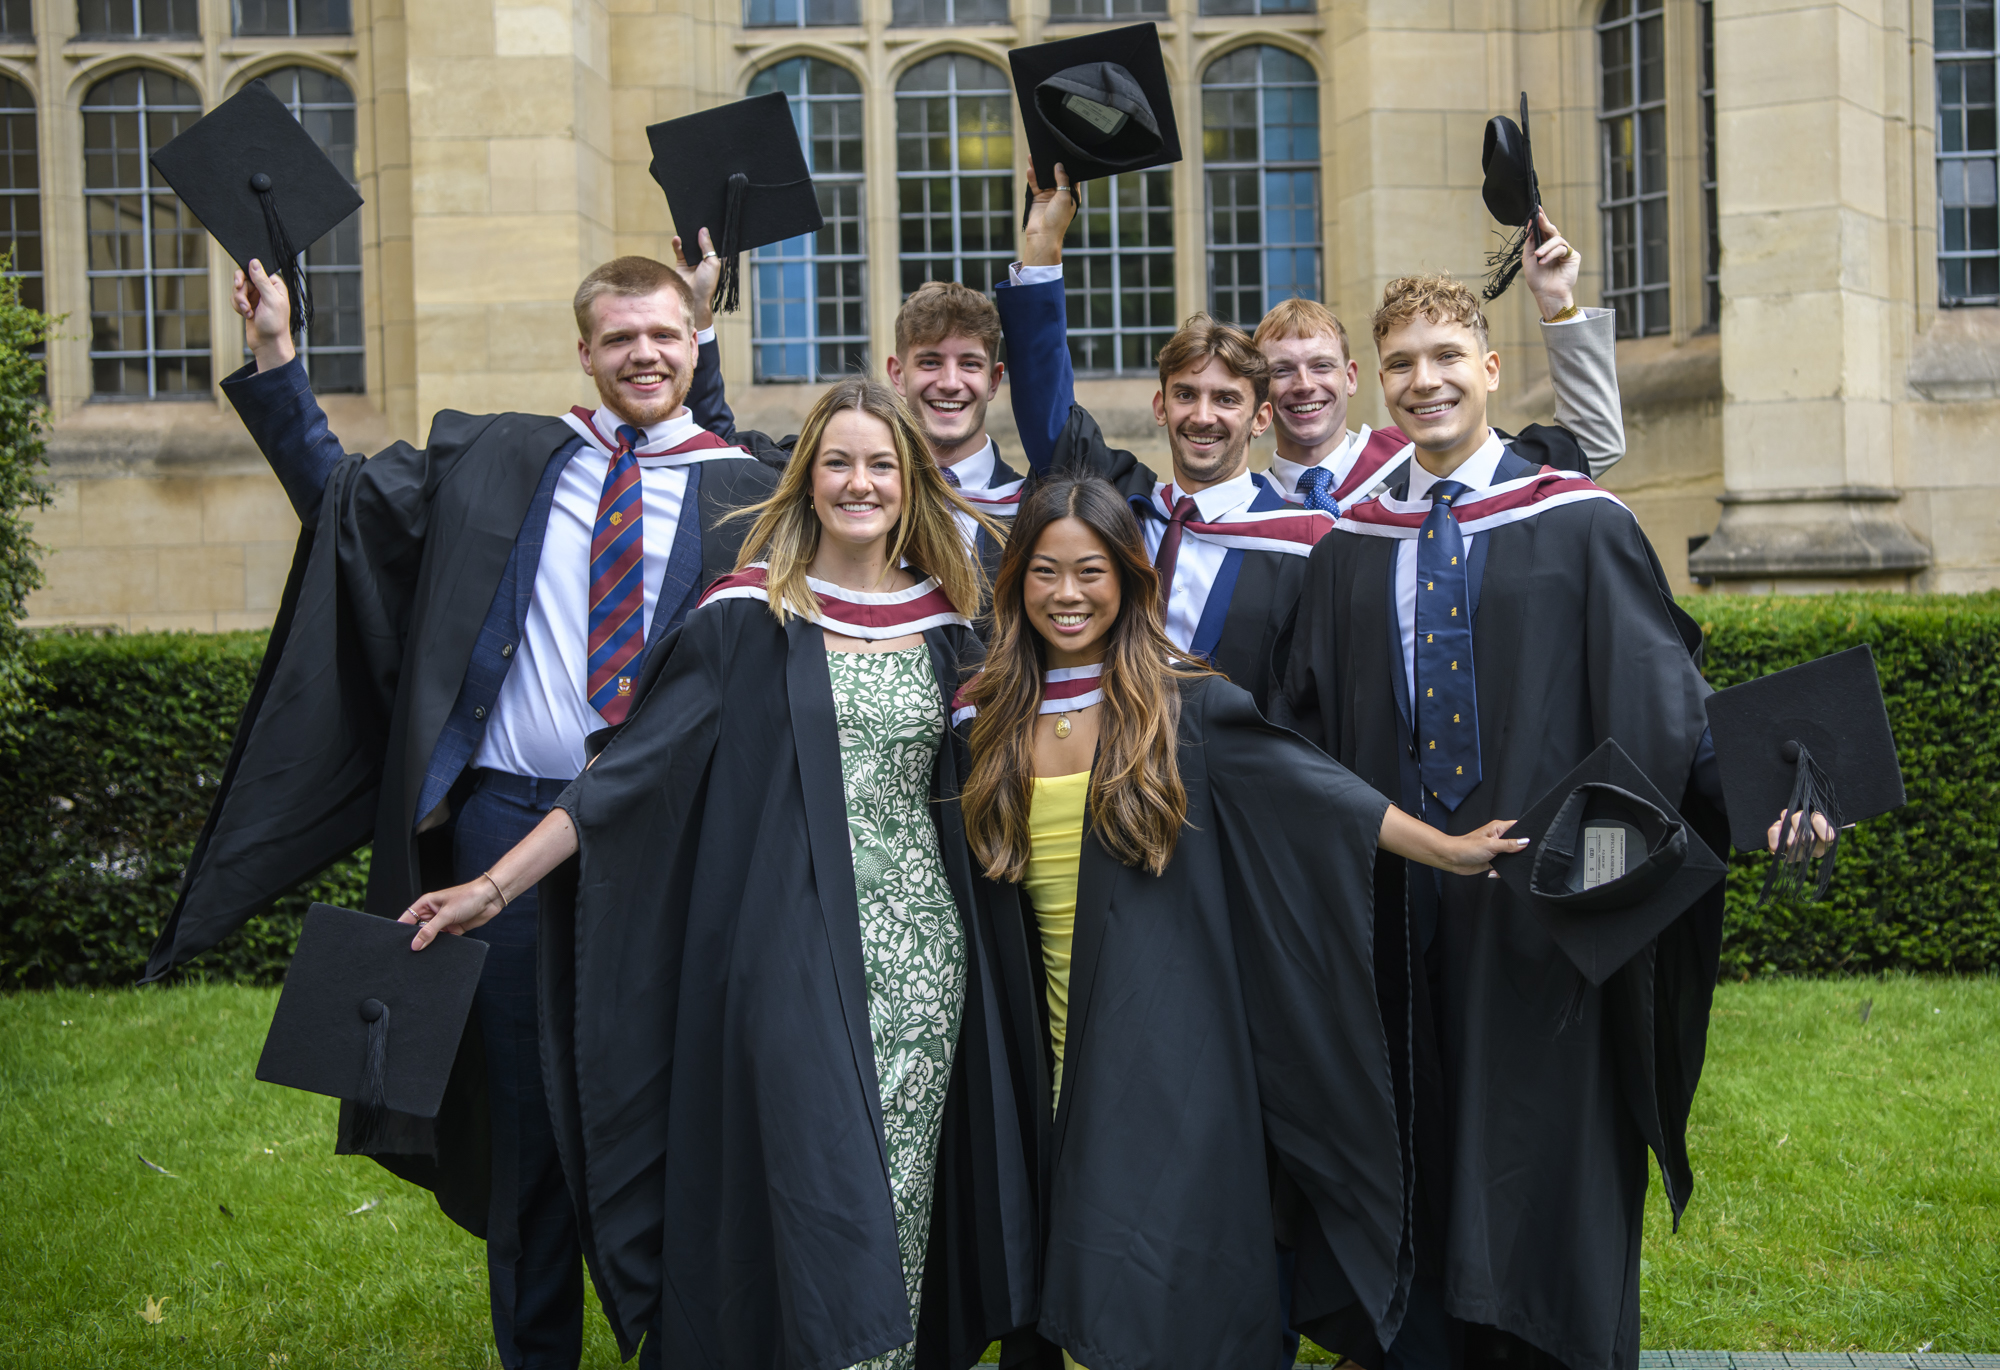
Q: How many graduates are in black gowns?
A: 7